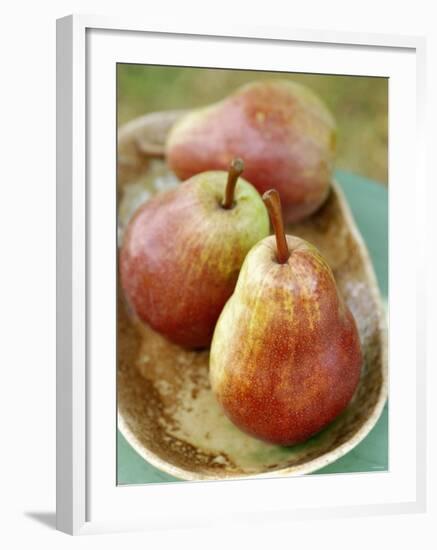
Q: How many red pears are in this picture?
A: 3